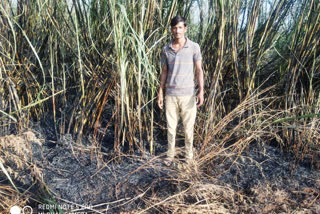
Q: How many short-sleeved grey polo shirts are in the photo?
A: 1